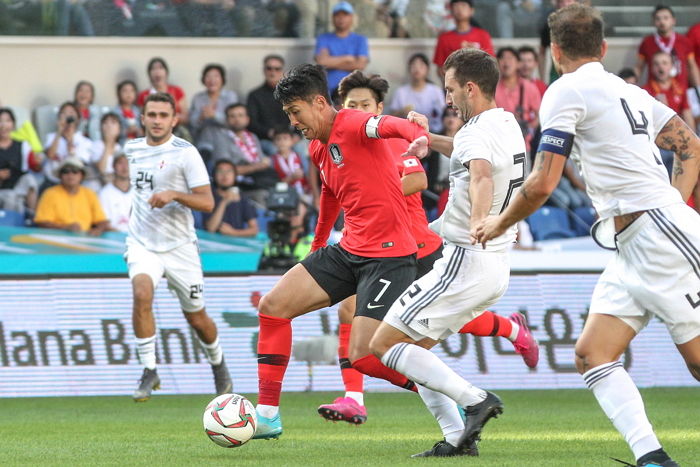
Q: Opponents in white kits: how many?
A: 3